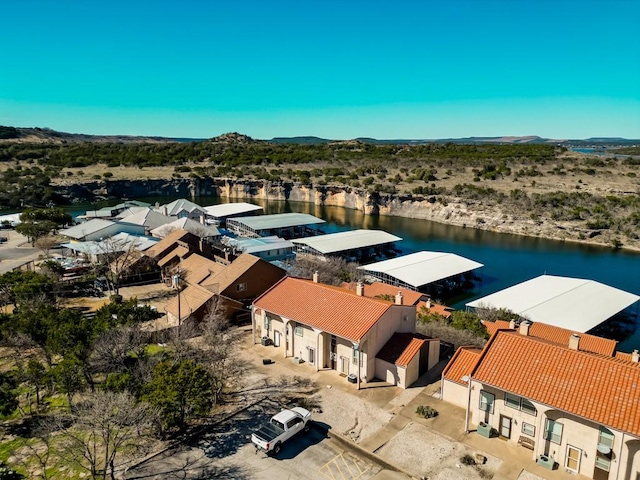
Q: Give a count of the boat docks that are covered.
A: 5